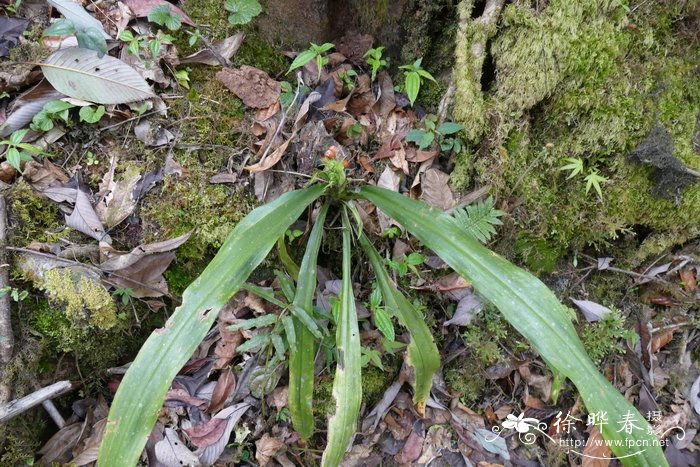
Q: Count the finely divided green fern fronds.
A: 1